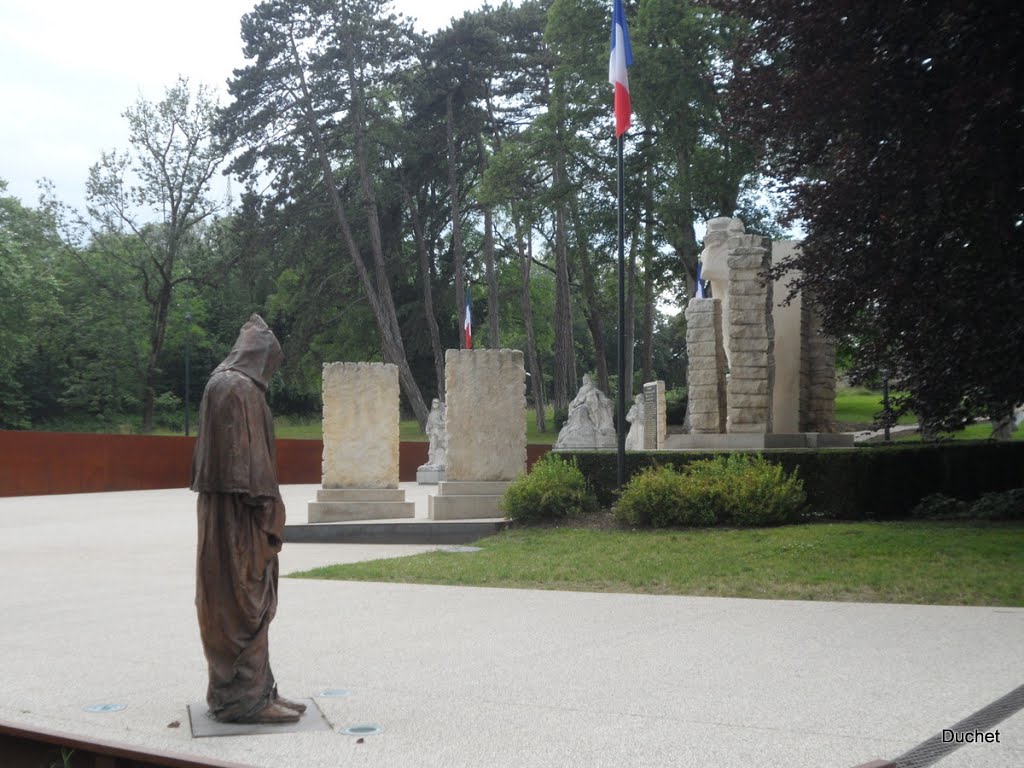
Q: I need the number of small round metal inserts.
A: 3